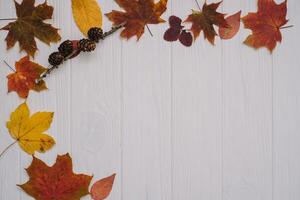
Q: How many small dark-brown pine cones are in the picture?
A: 4